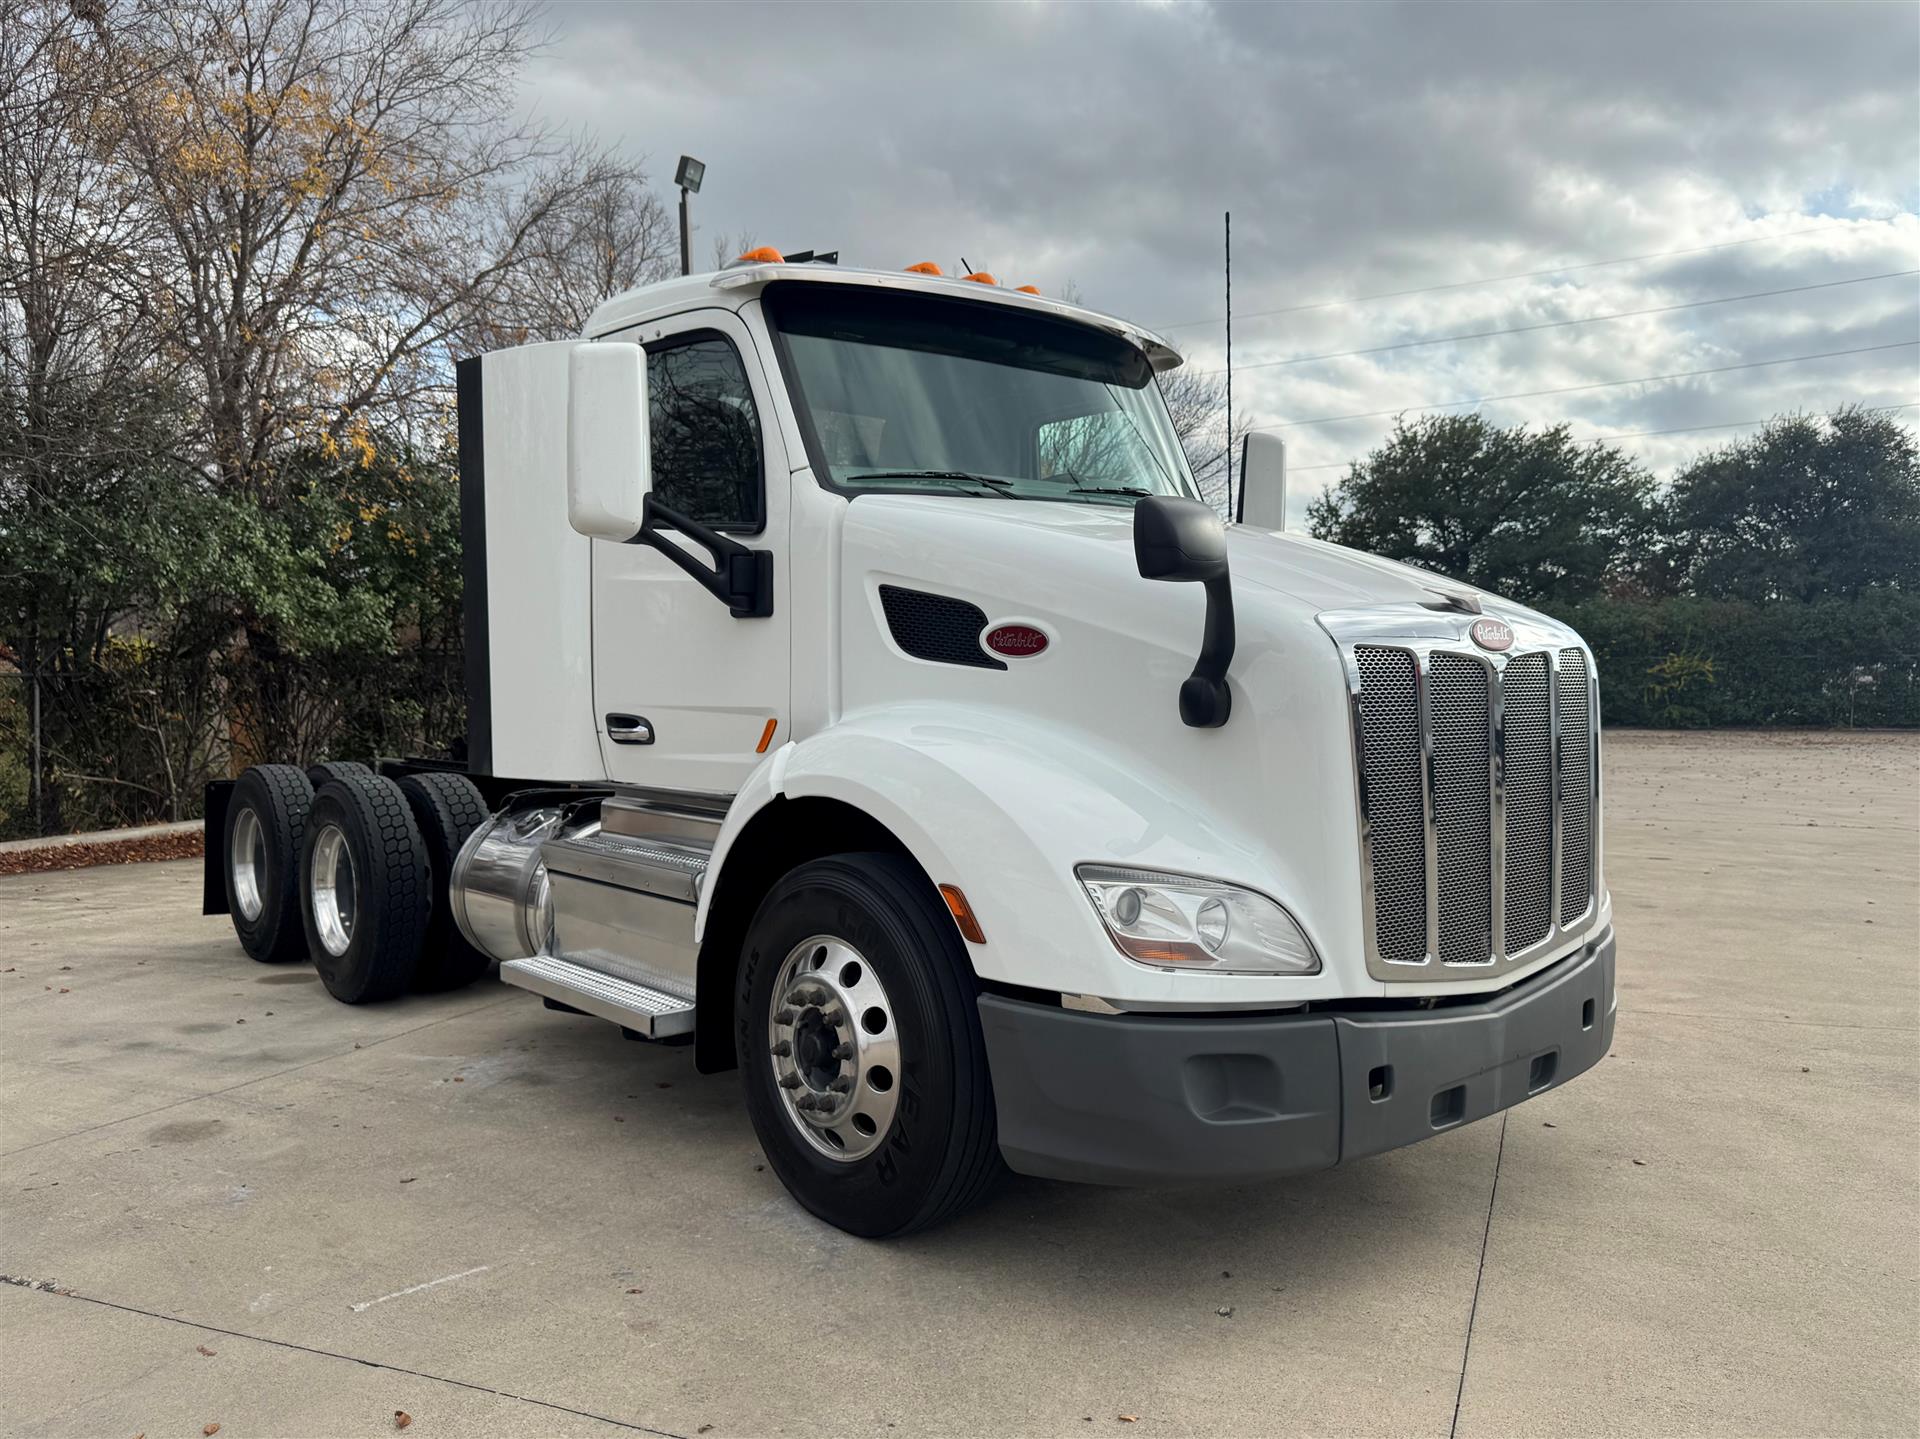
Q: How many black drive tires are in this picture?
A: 4